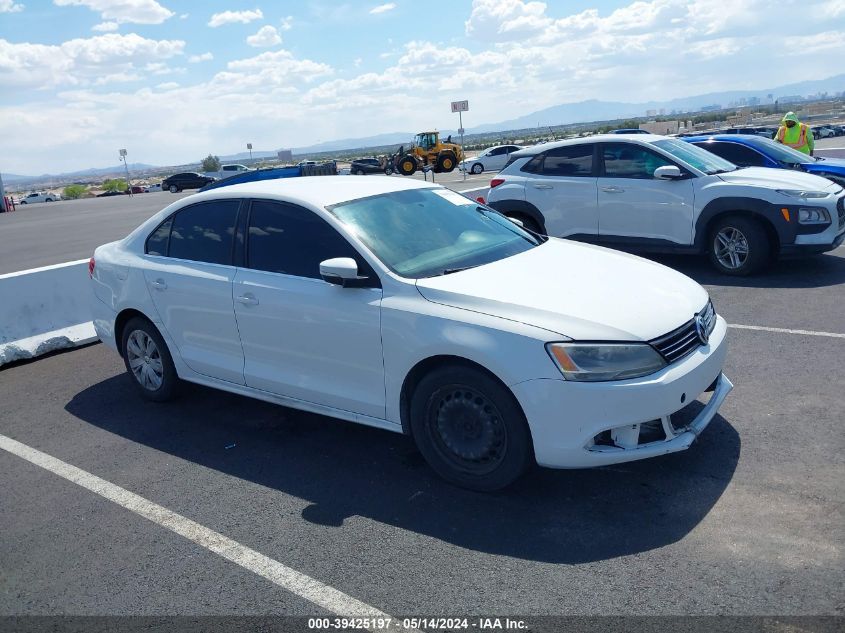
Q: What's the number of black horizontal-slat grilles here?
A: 1